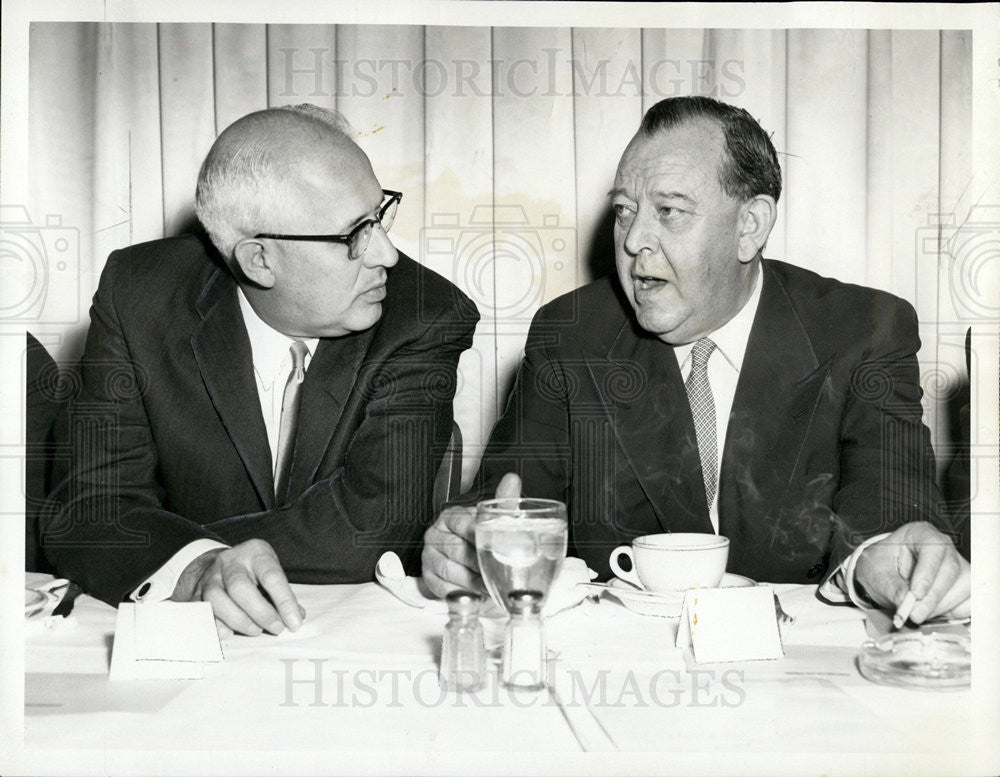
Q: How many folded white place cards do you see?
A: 2